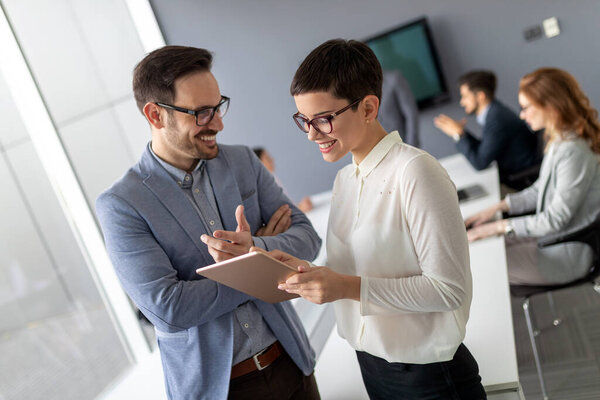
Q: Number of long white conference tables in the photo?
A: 1